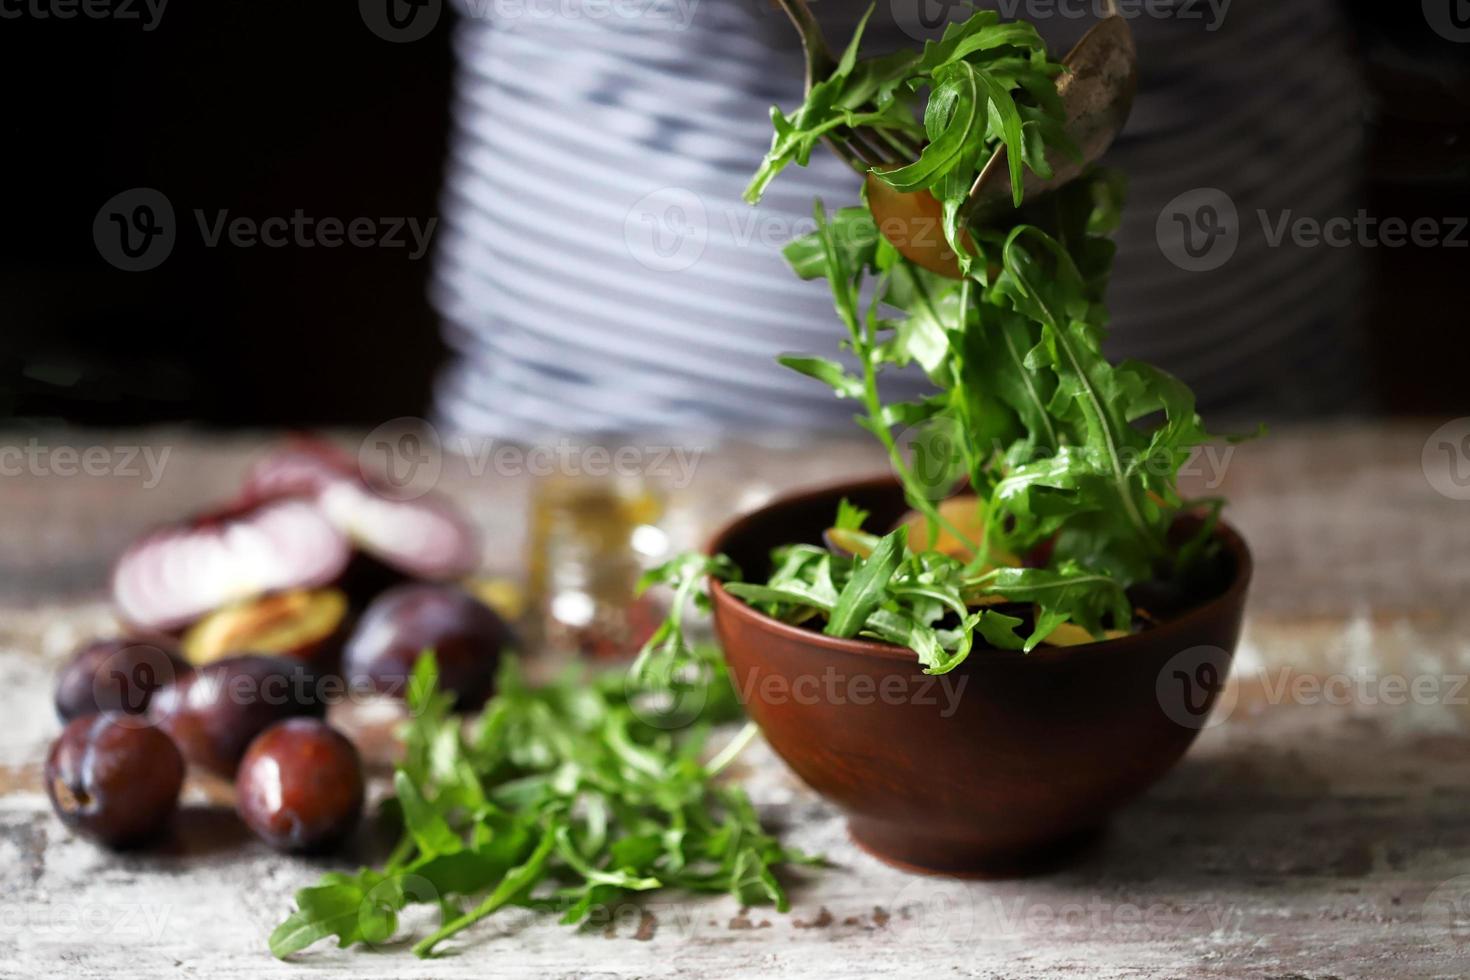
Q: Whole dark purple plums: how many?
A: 5